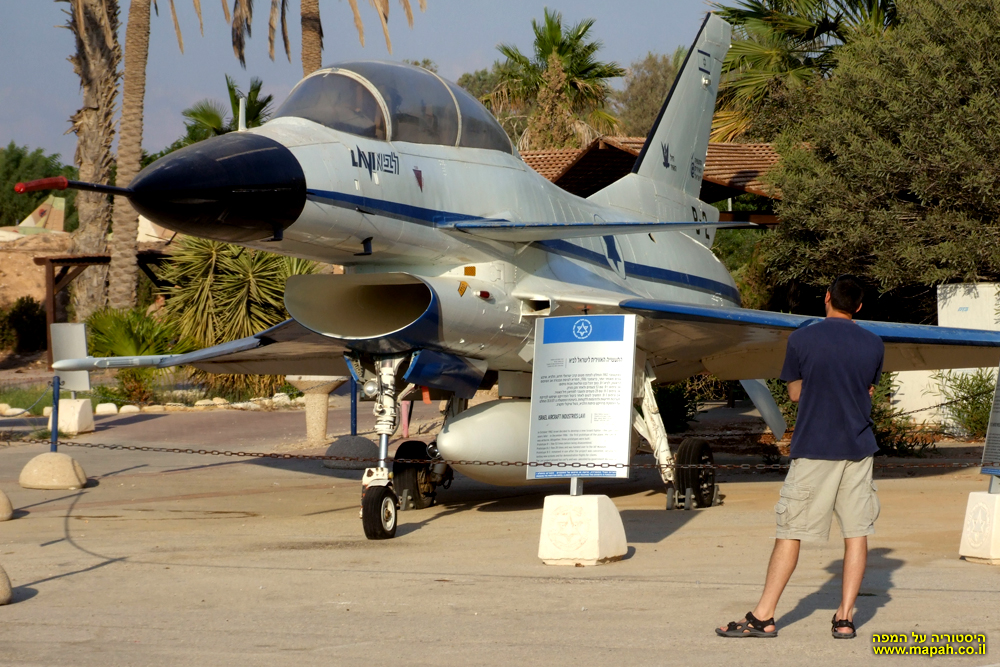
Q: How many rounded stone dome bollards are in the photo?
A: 4